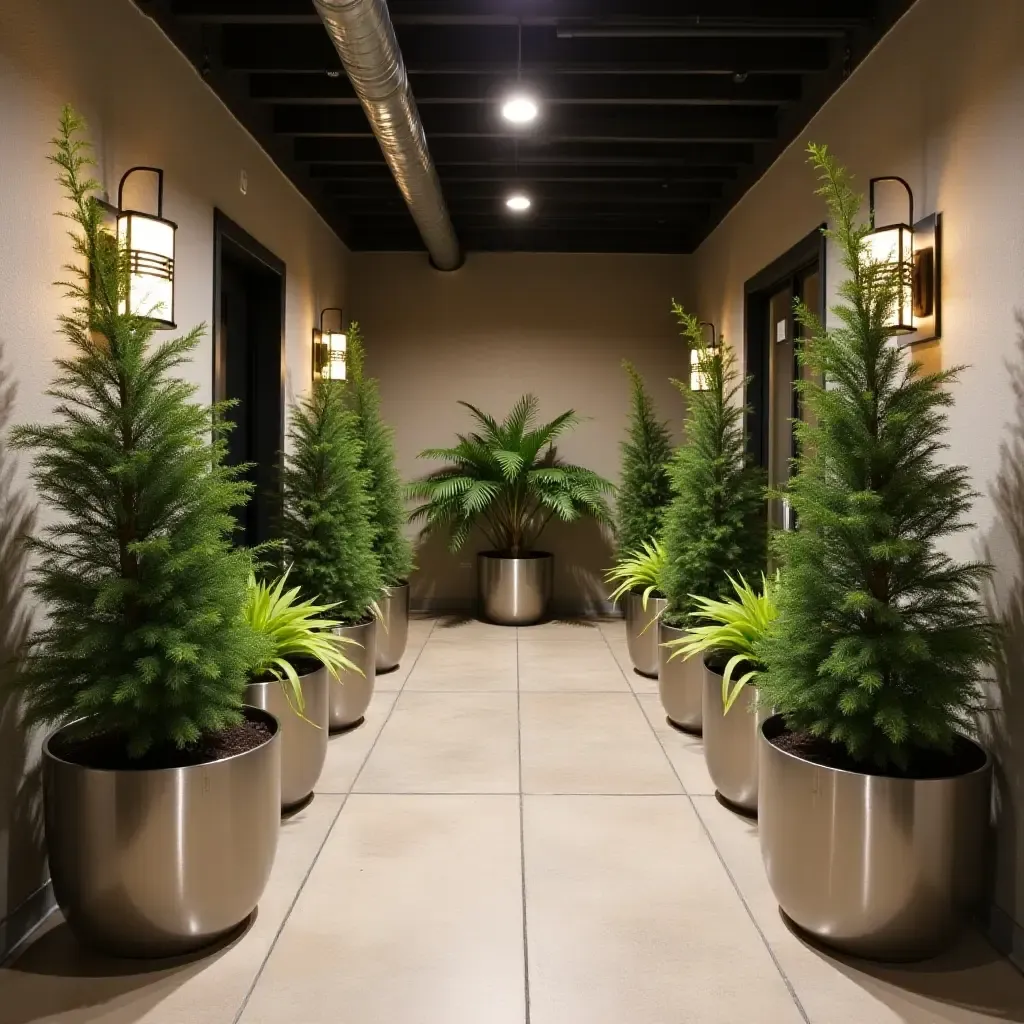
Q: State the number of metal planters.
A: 9